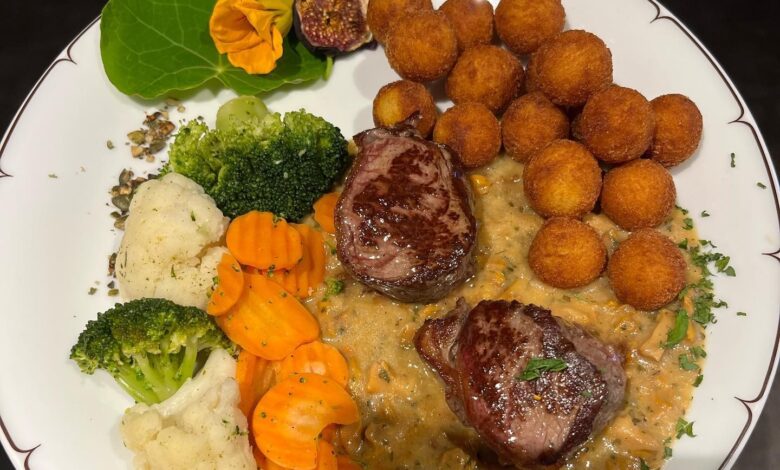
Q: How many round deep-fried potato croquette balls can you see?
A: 15